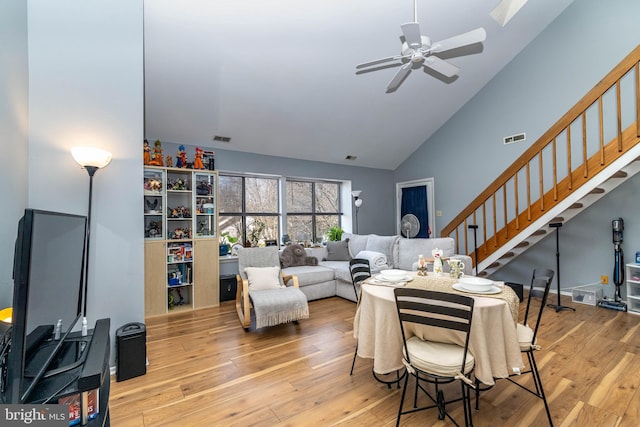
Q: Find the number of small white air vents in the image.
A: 3